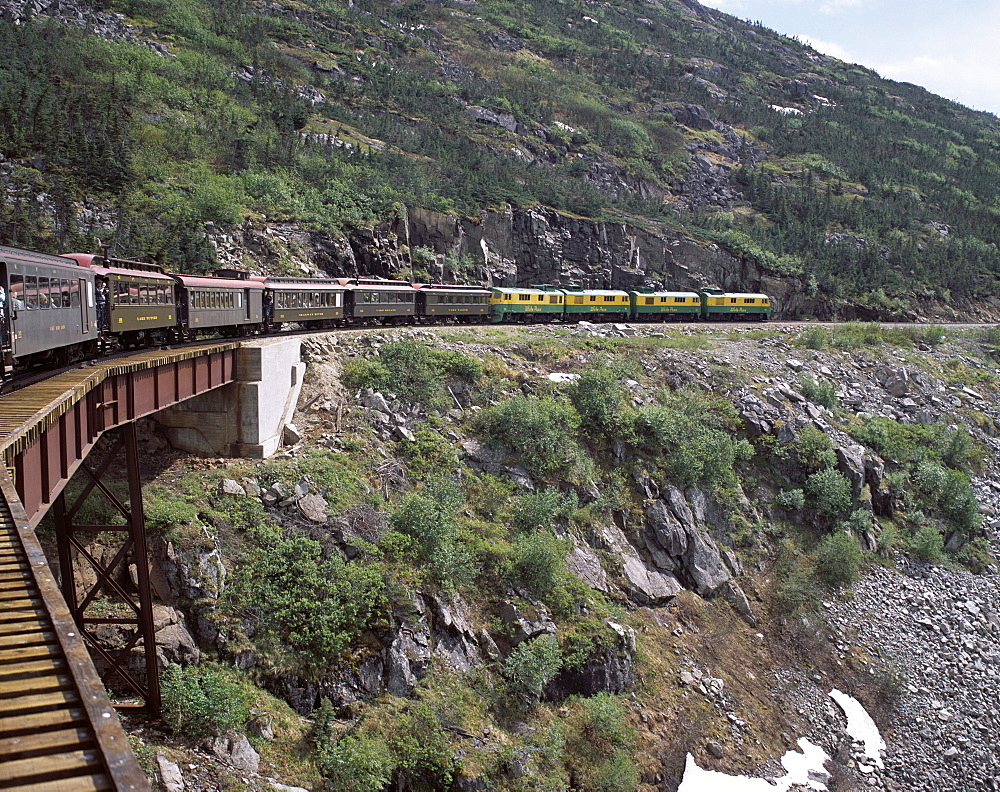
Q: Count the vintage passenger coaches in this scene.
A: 6